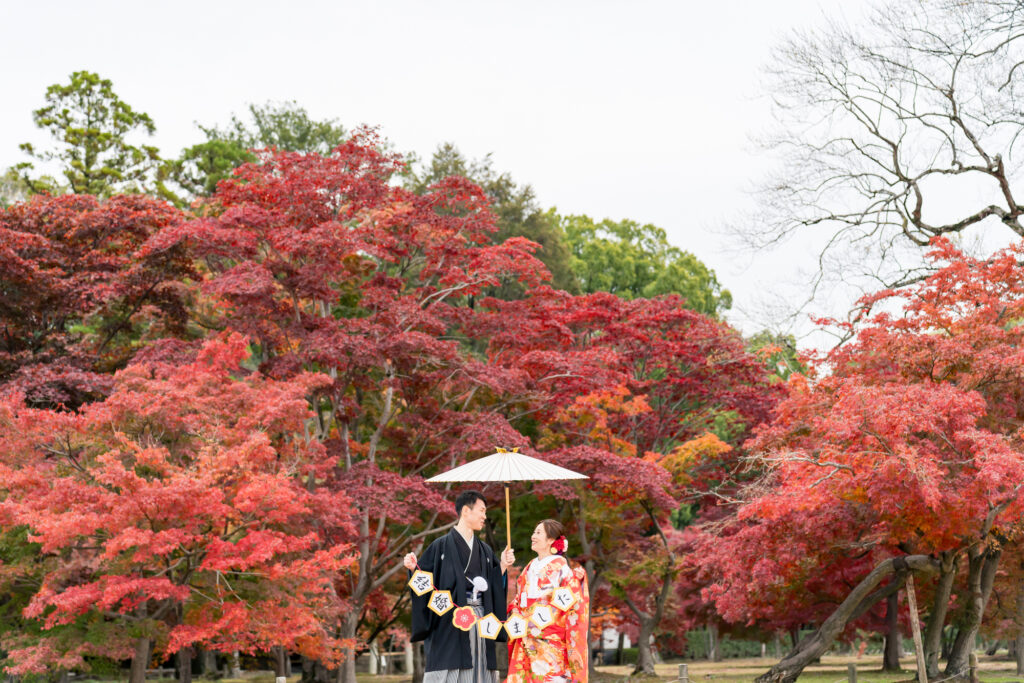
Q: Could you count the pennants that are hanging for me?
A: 7